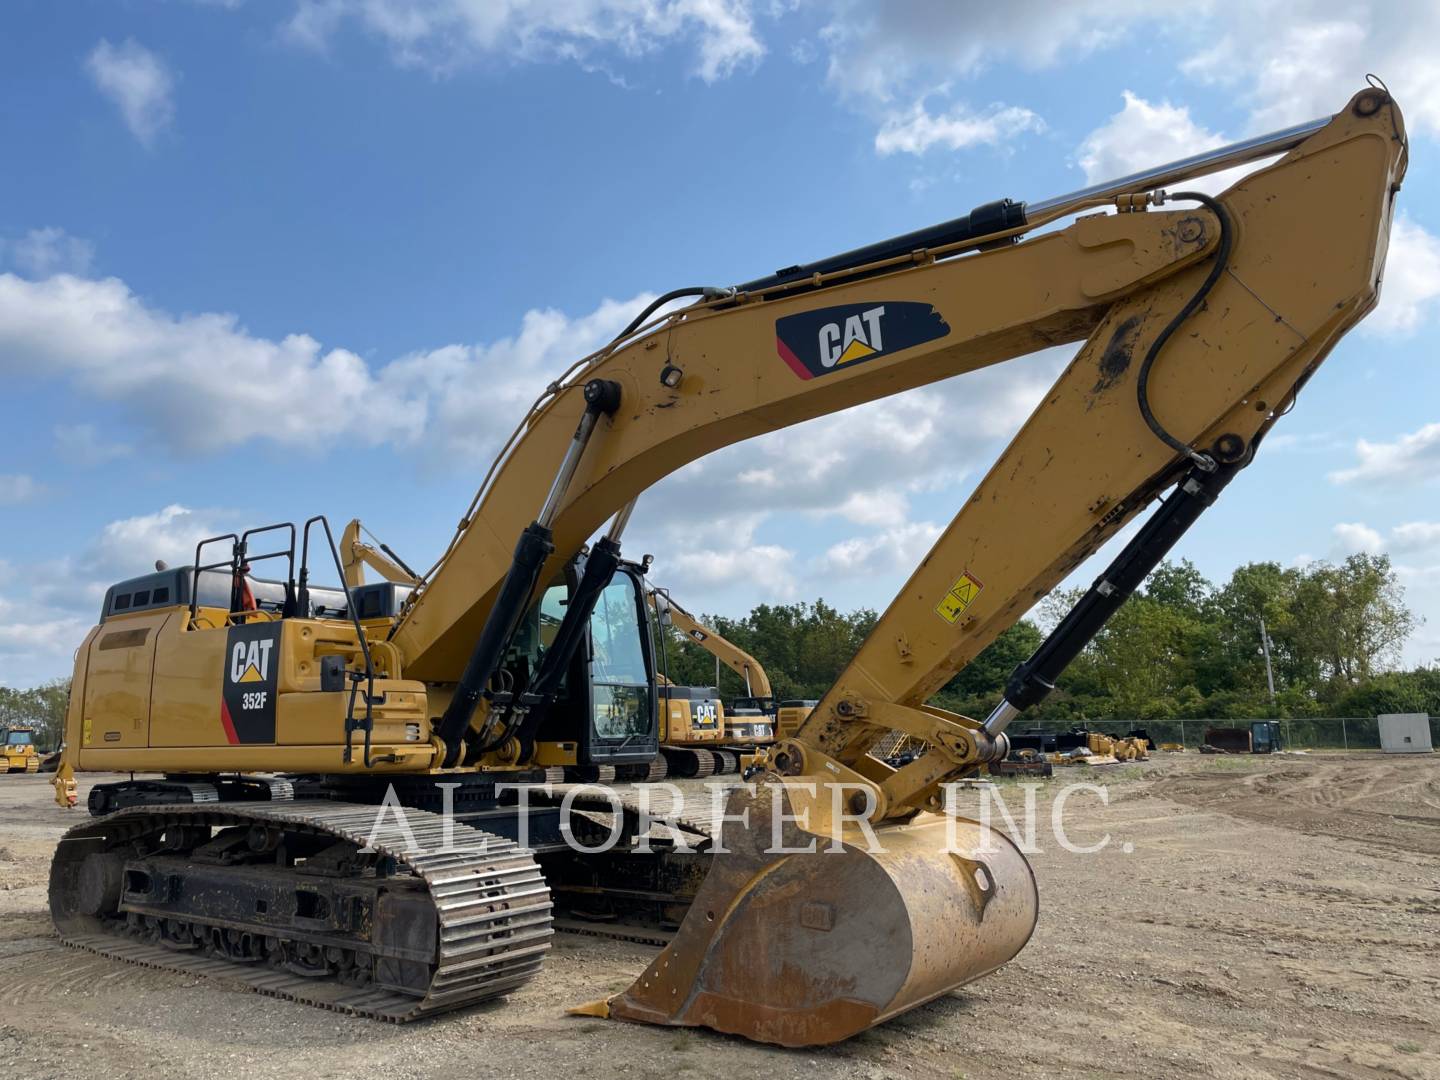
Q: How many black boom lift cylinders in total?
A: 2